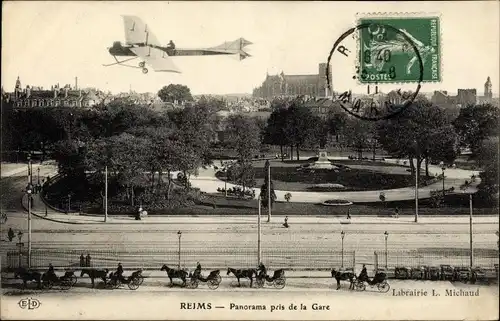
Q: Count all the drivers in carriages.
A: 5